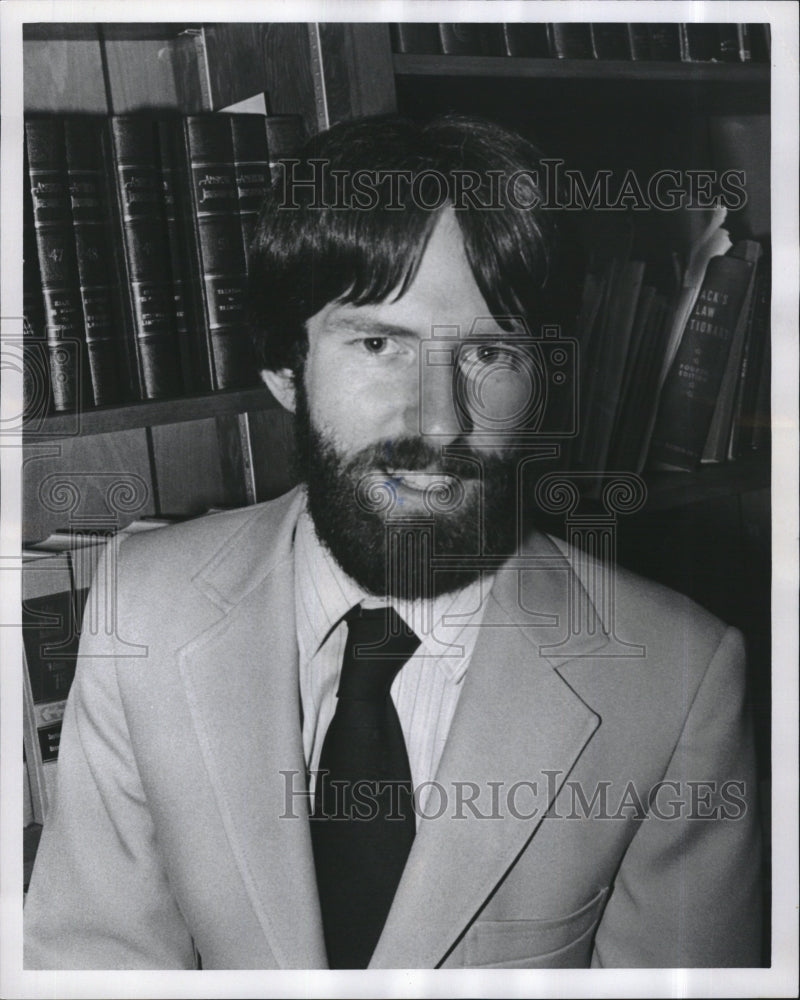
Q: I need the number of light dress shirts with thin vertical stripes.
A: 1